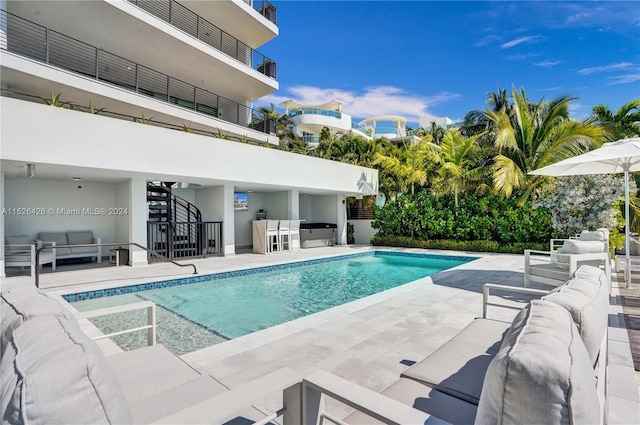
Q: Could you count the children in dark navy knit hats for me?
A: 0